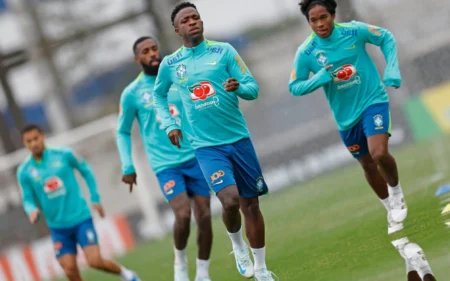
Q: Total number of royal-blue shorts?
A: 4